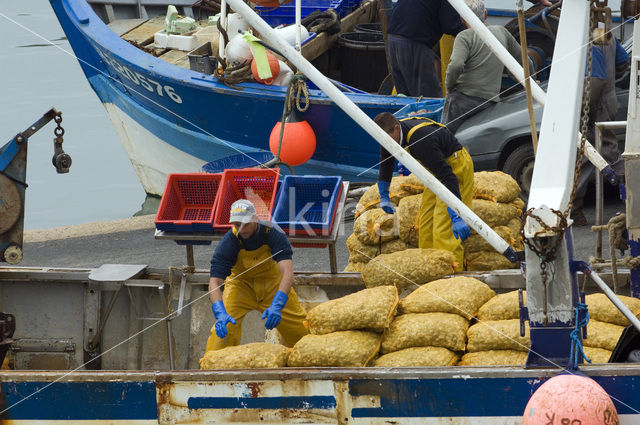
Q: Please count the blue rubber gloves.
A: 4